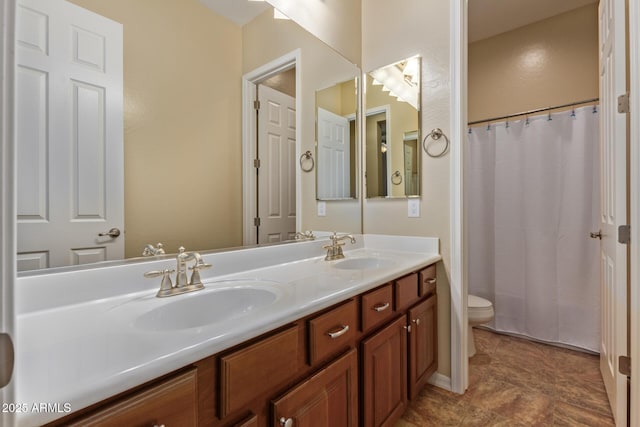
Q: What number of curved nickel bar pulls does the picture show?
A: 3